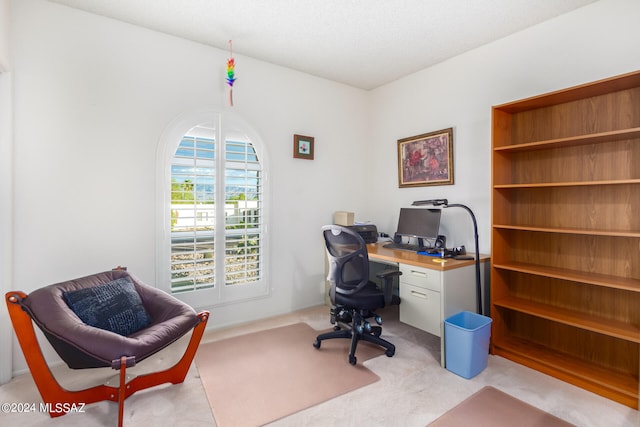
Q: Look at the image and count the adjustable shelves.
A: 5